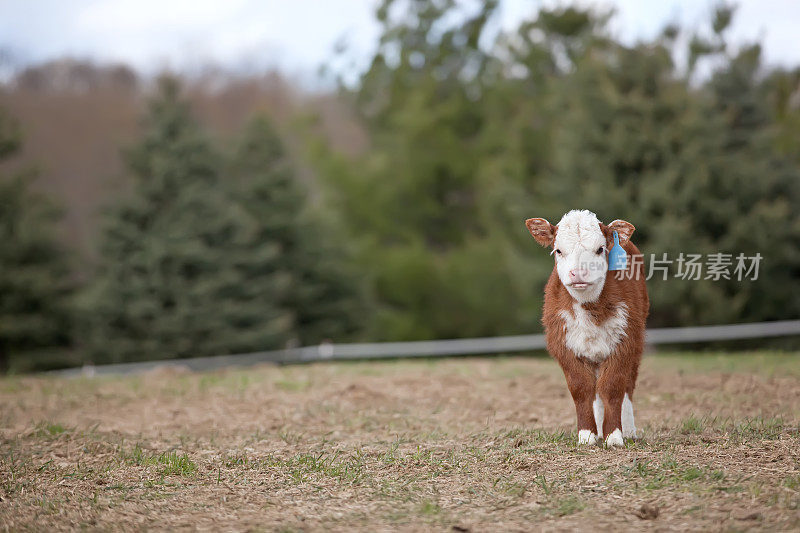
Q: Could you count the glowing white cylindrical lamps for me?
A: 0